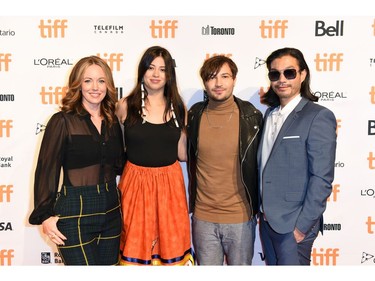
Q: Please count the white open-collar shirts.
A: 1